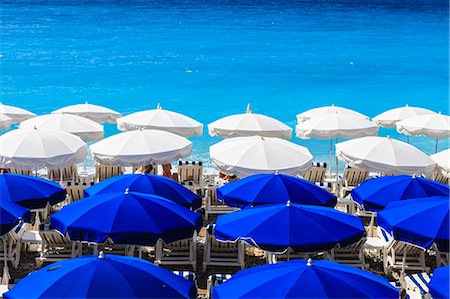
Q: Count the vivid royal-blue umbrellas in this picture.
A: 11